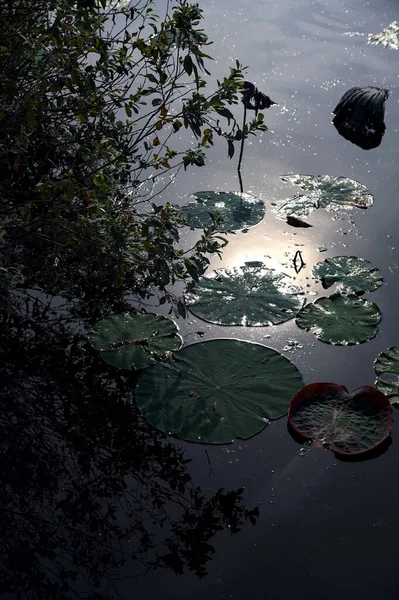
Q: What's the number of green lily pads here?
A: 8